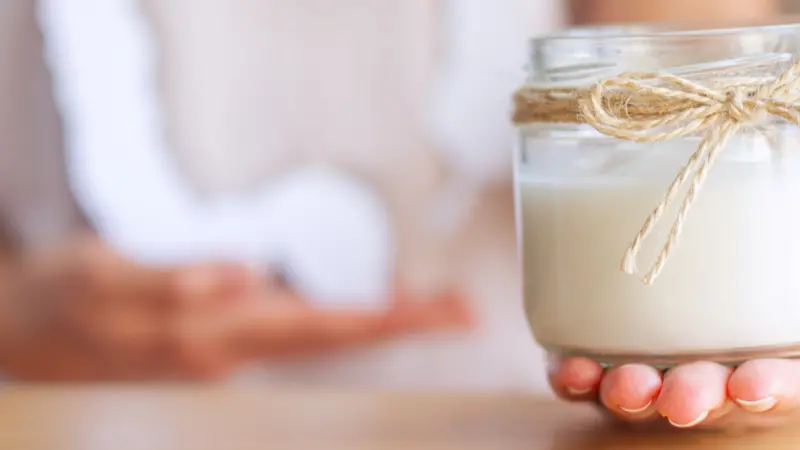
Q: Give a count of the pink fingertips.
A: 4